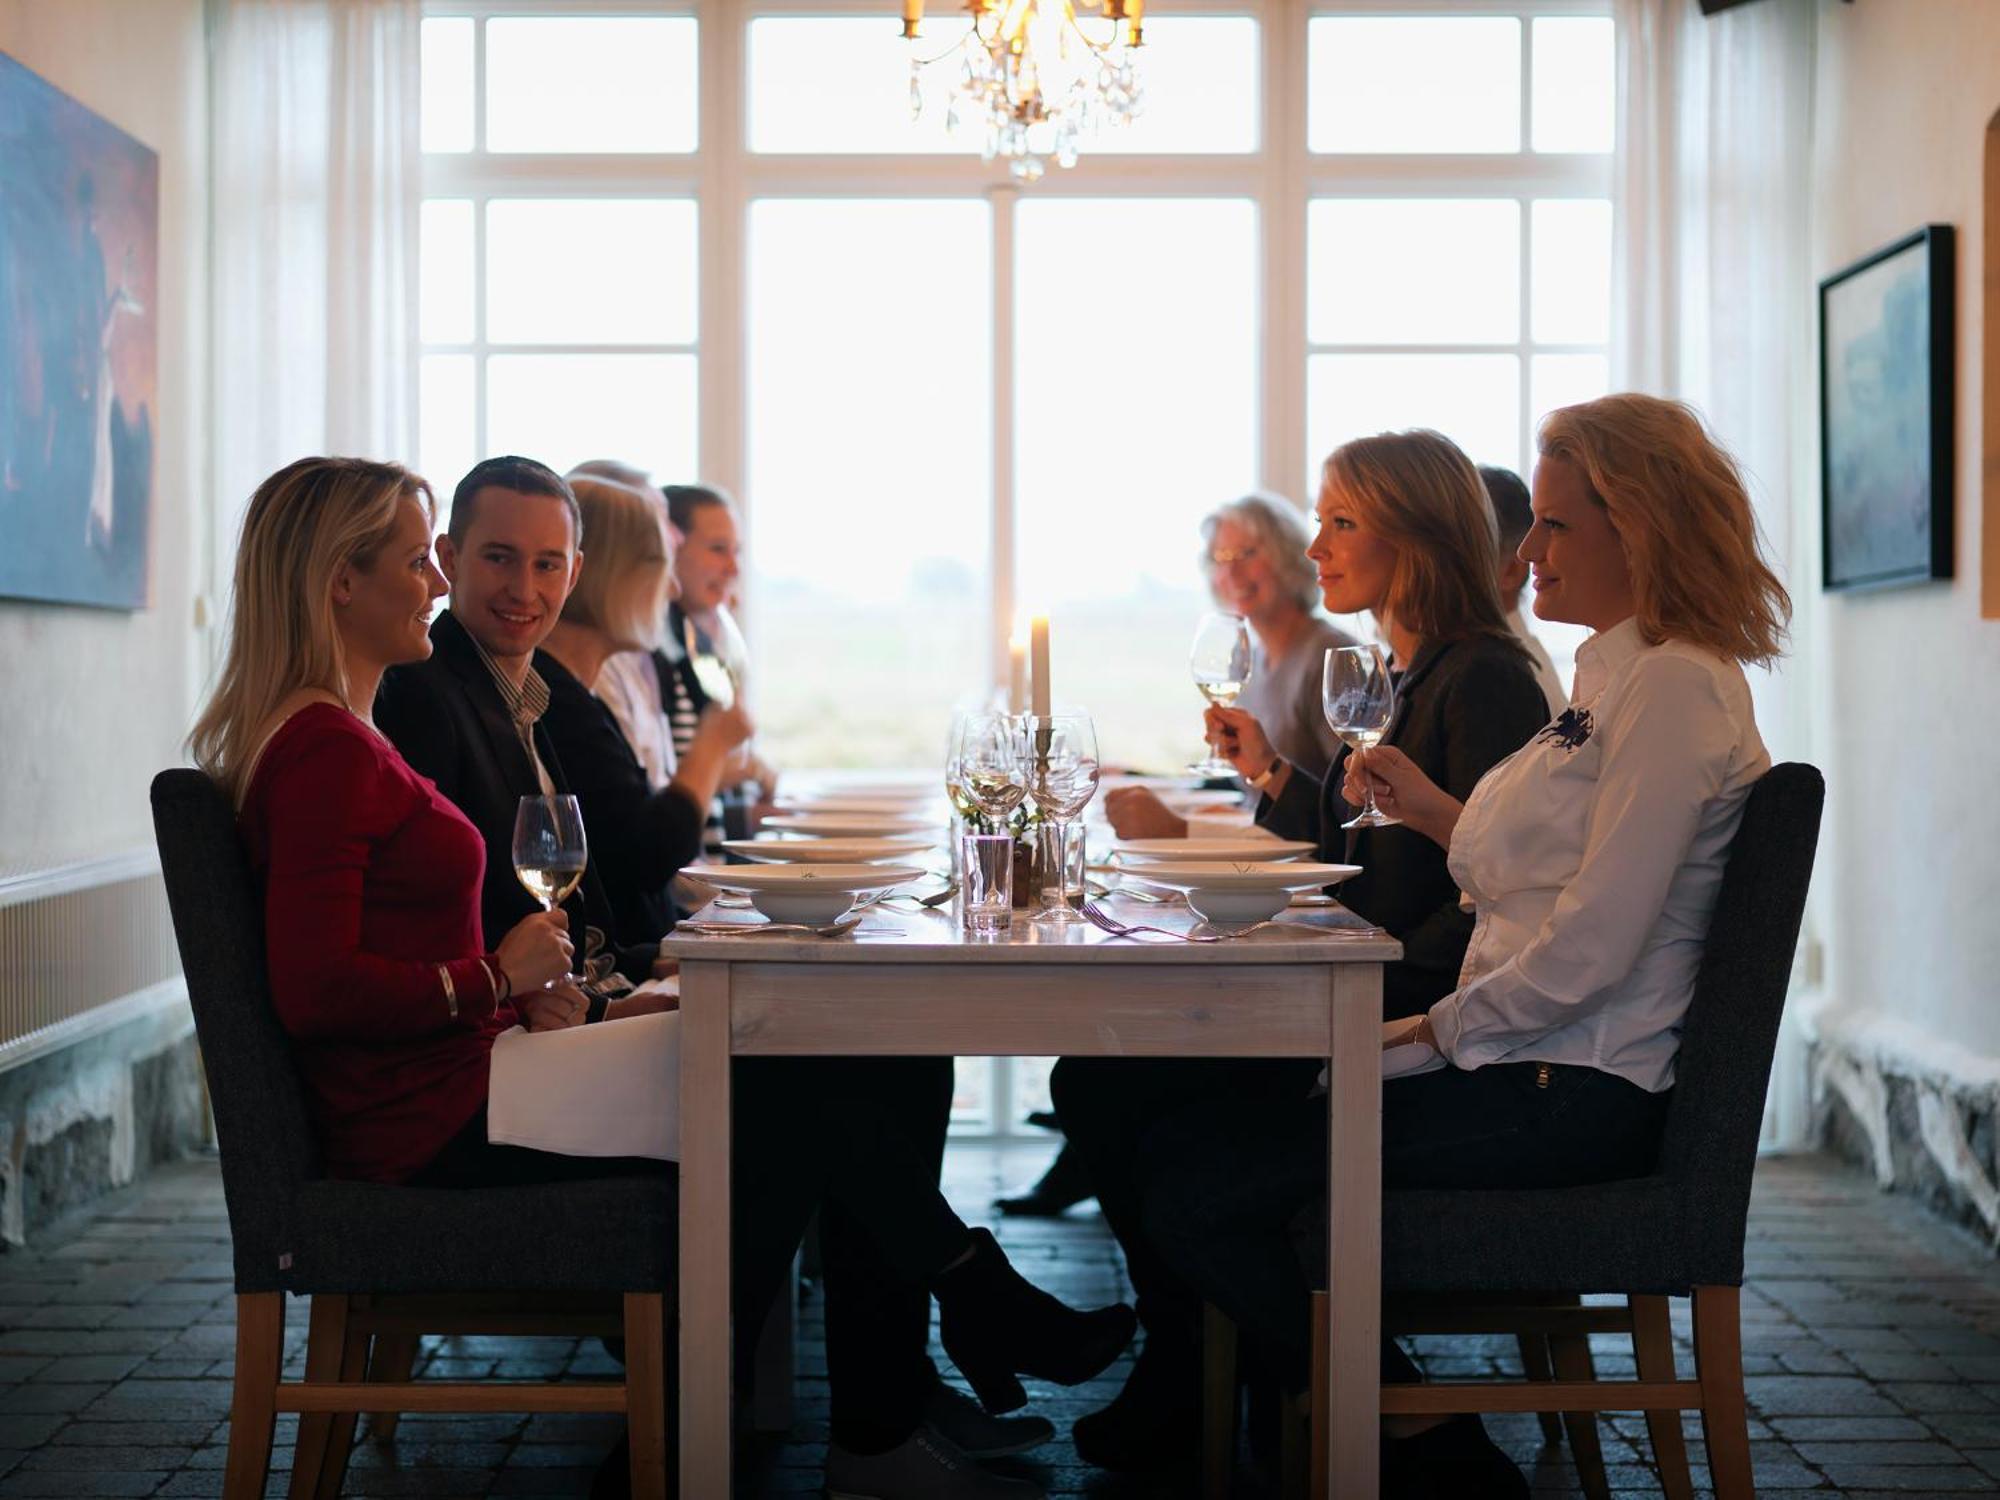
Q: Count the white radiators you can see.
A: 1